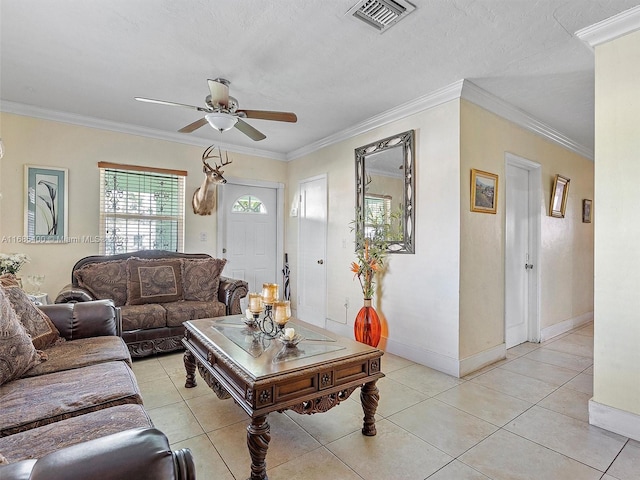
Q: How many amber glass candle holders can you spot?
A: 3